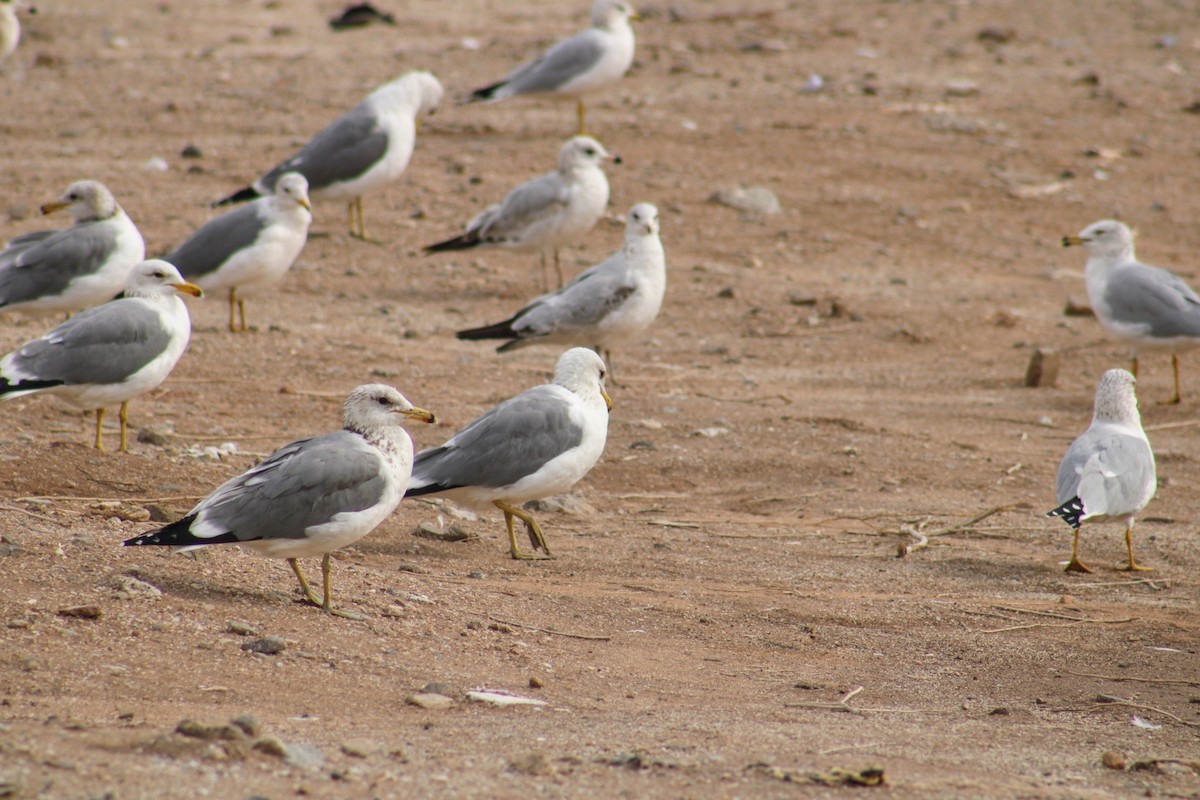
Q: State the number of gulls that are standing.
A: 12